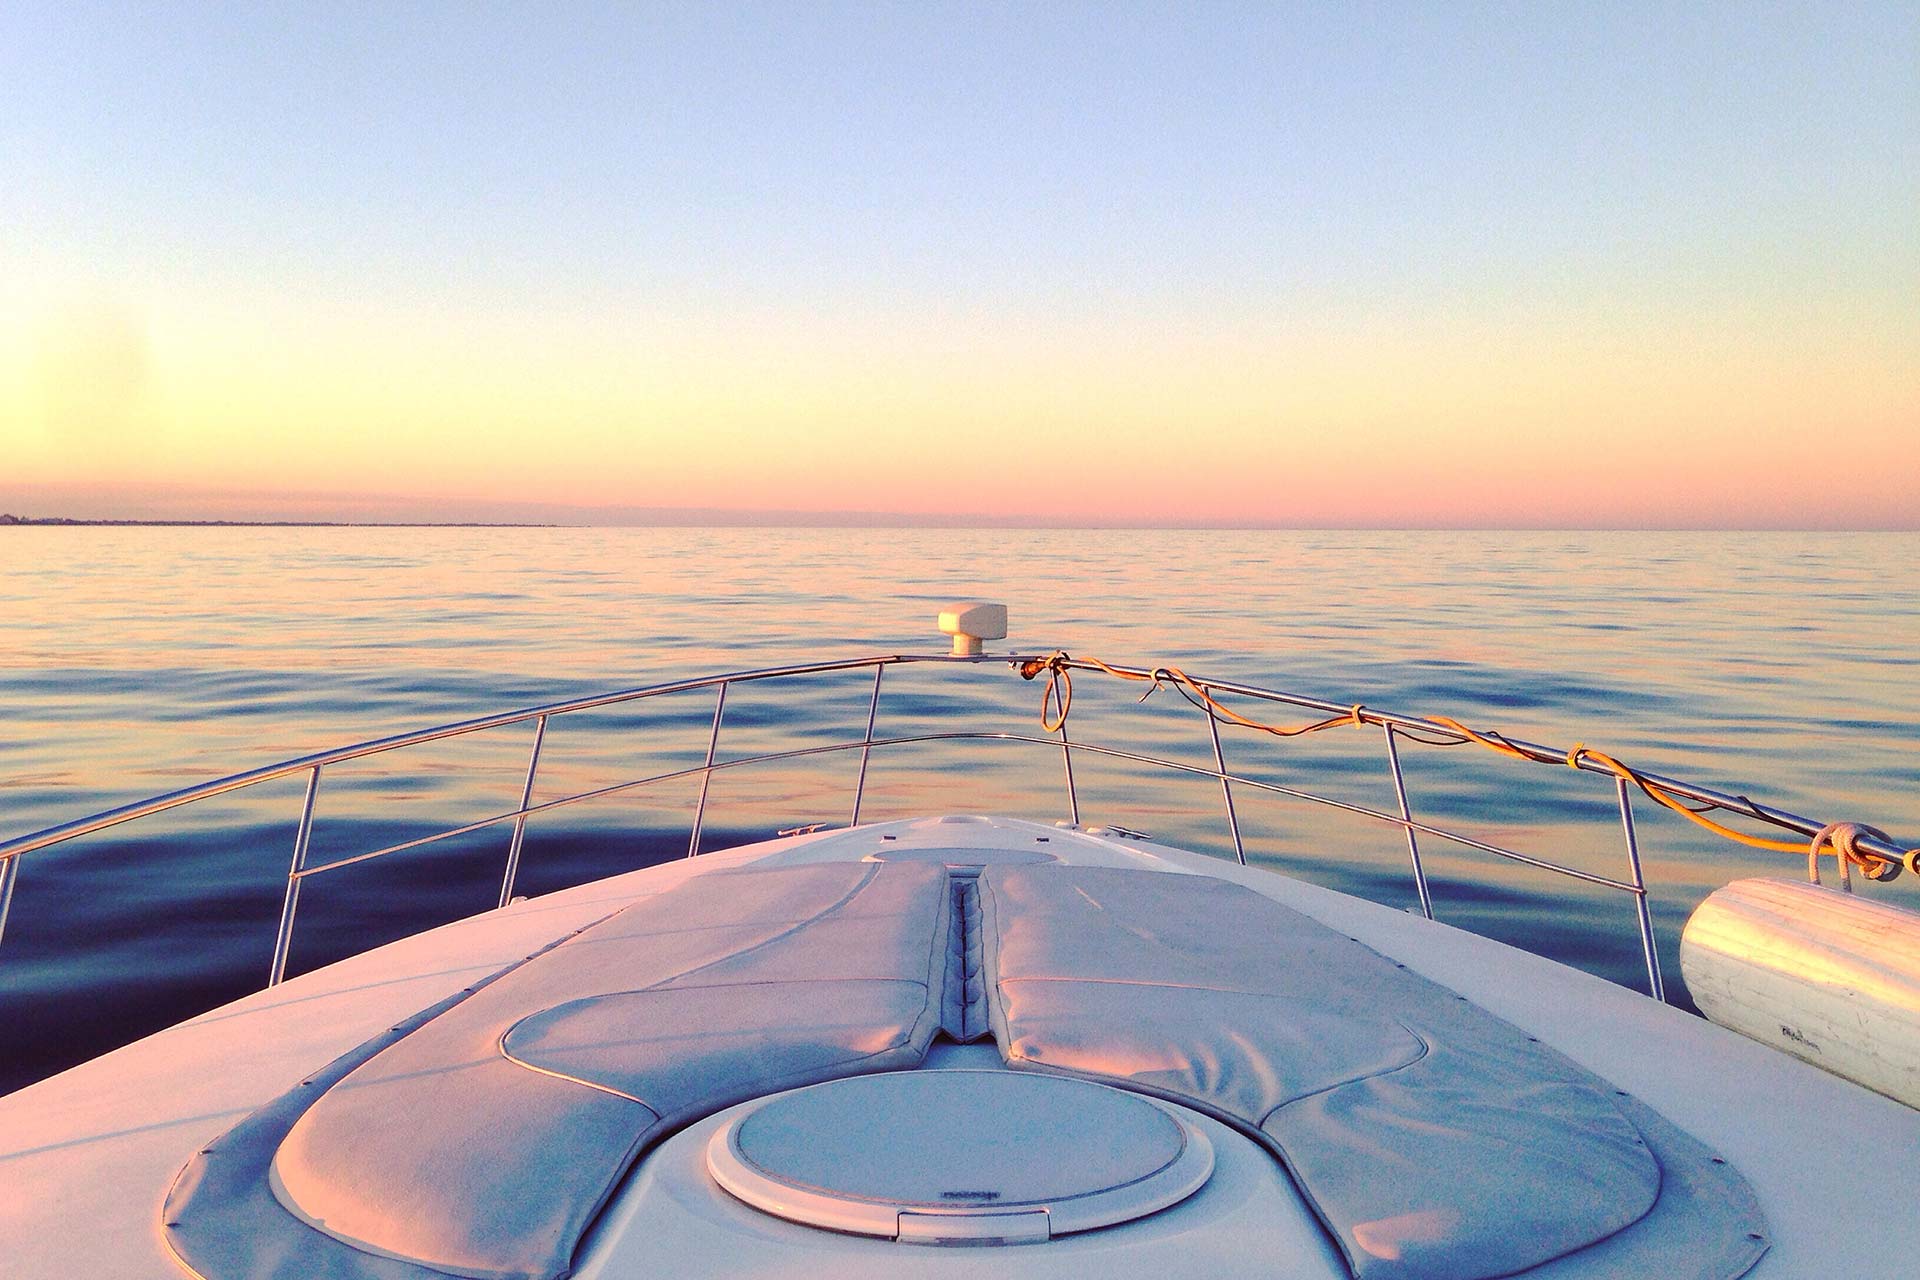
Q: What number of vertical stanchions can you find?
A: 9